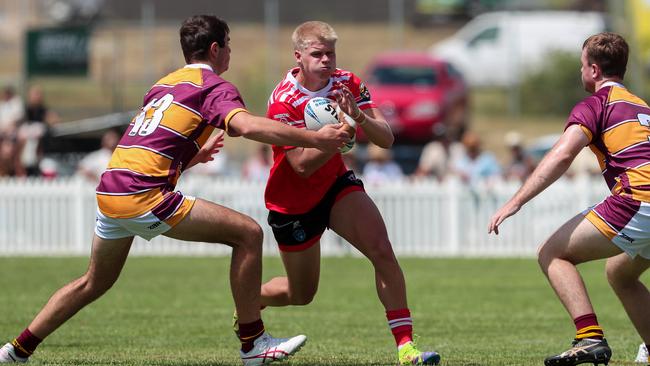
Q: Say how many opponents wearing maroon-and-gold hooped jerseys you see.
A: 2